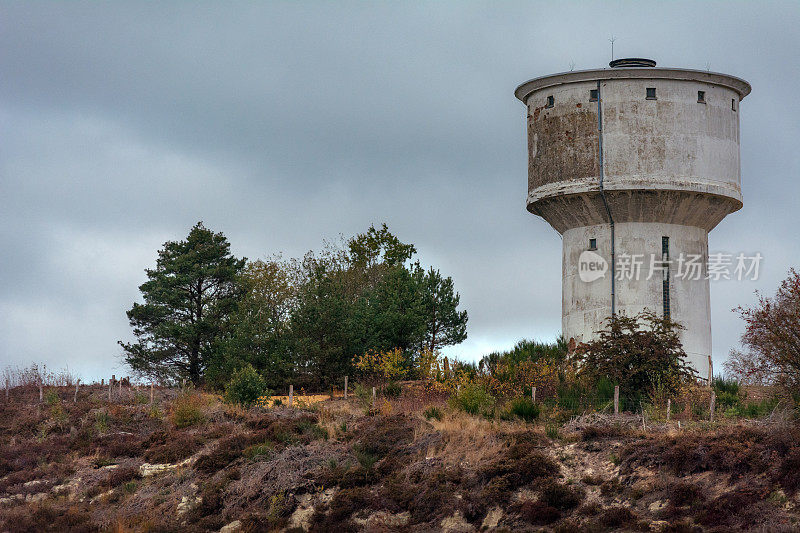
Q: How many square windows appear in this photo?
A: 6